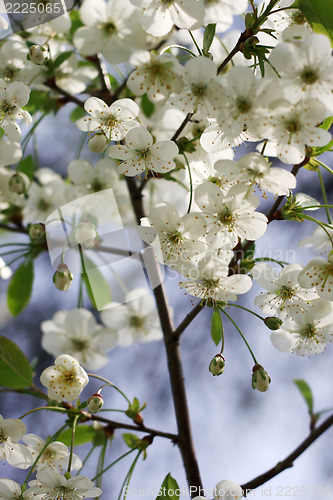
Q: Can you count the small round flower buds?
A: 10